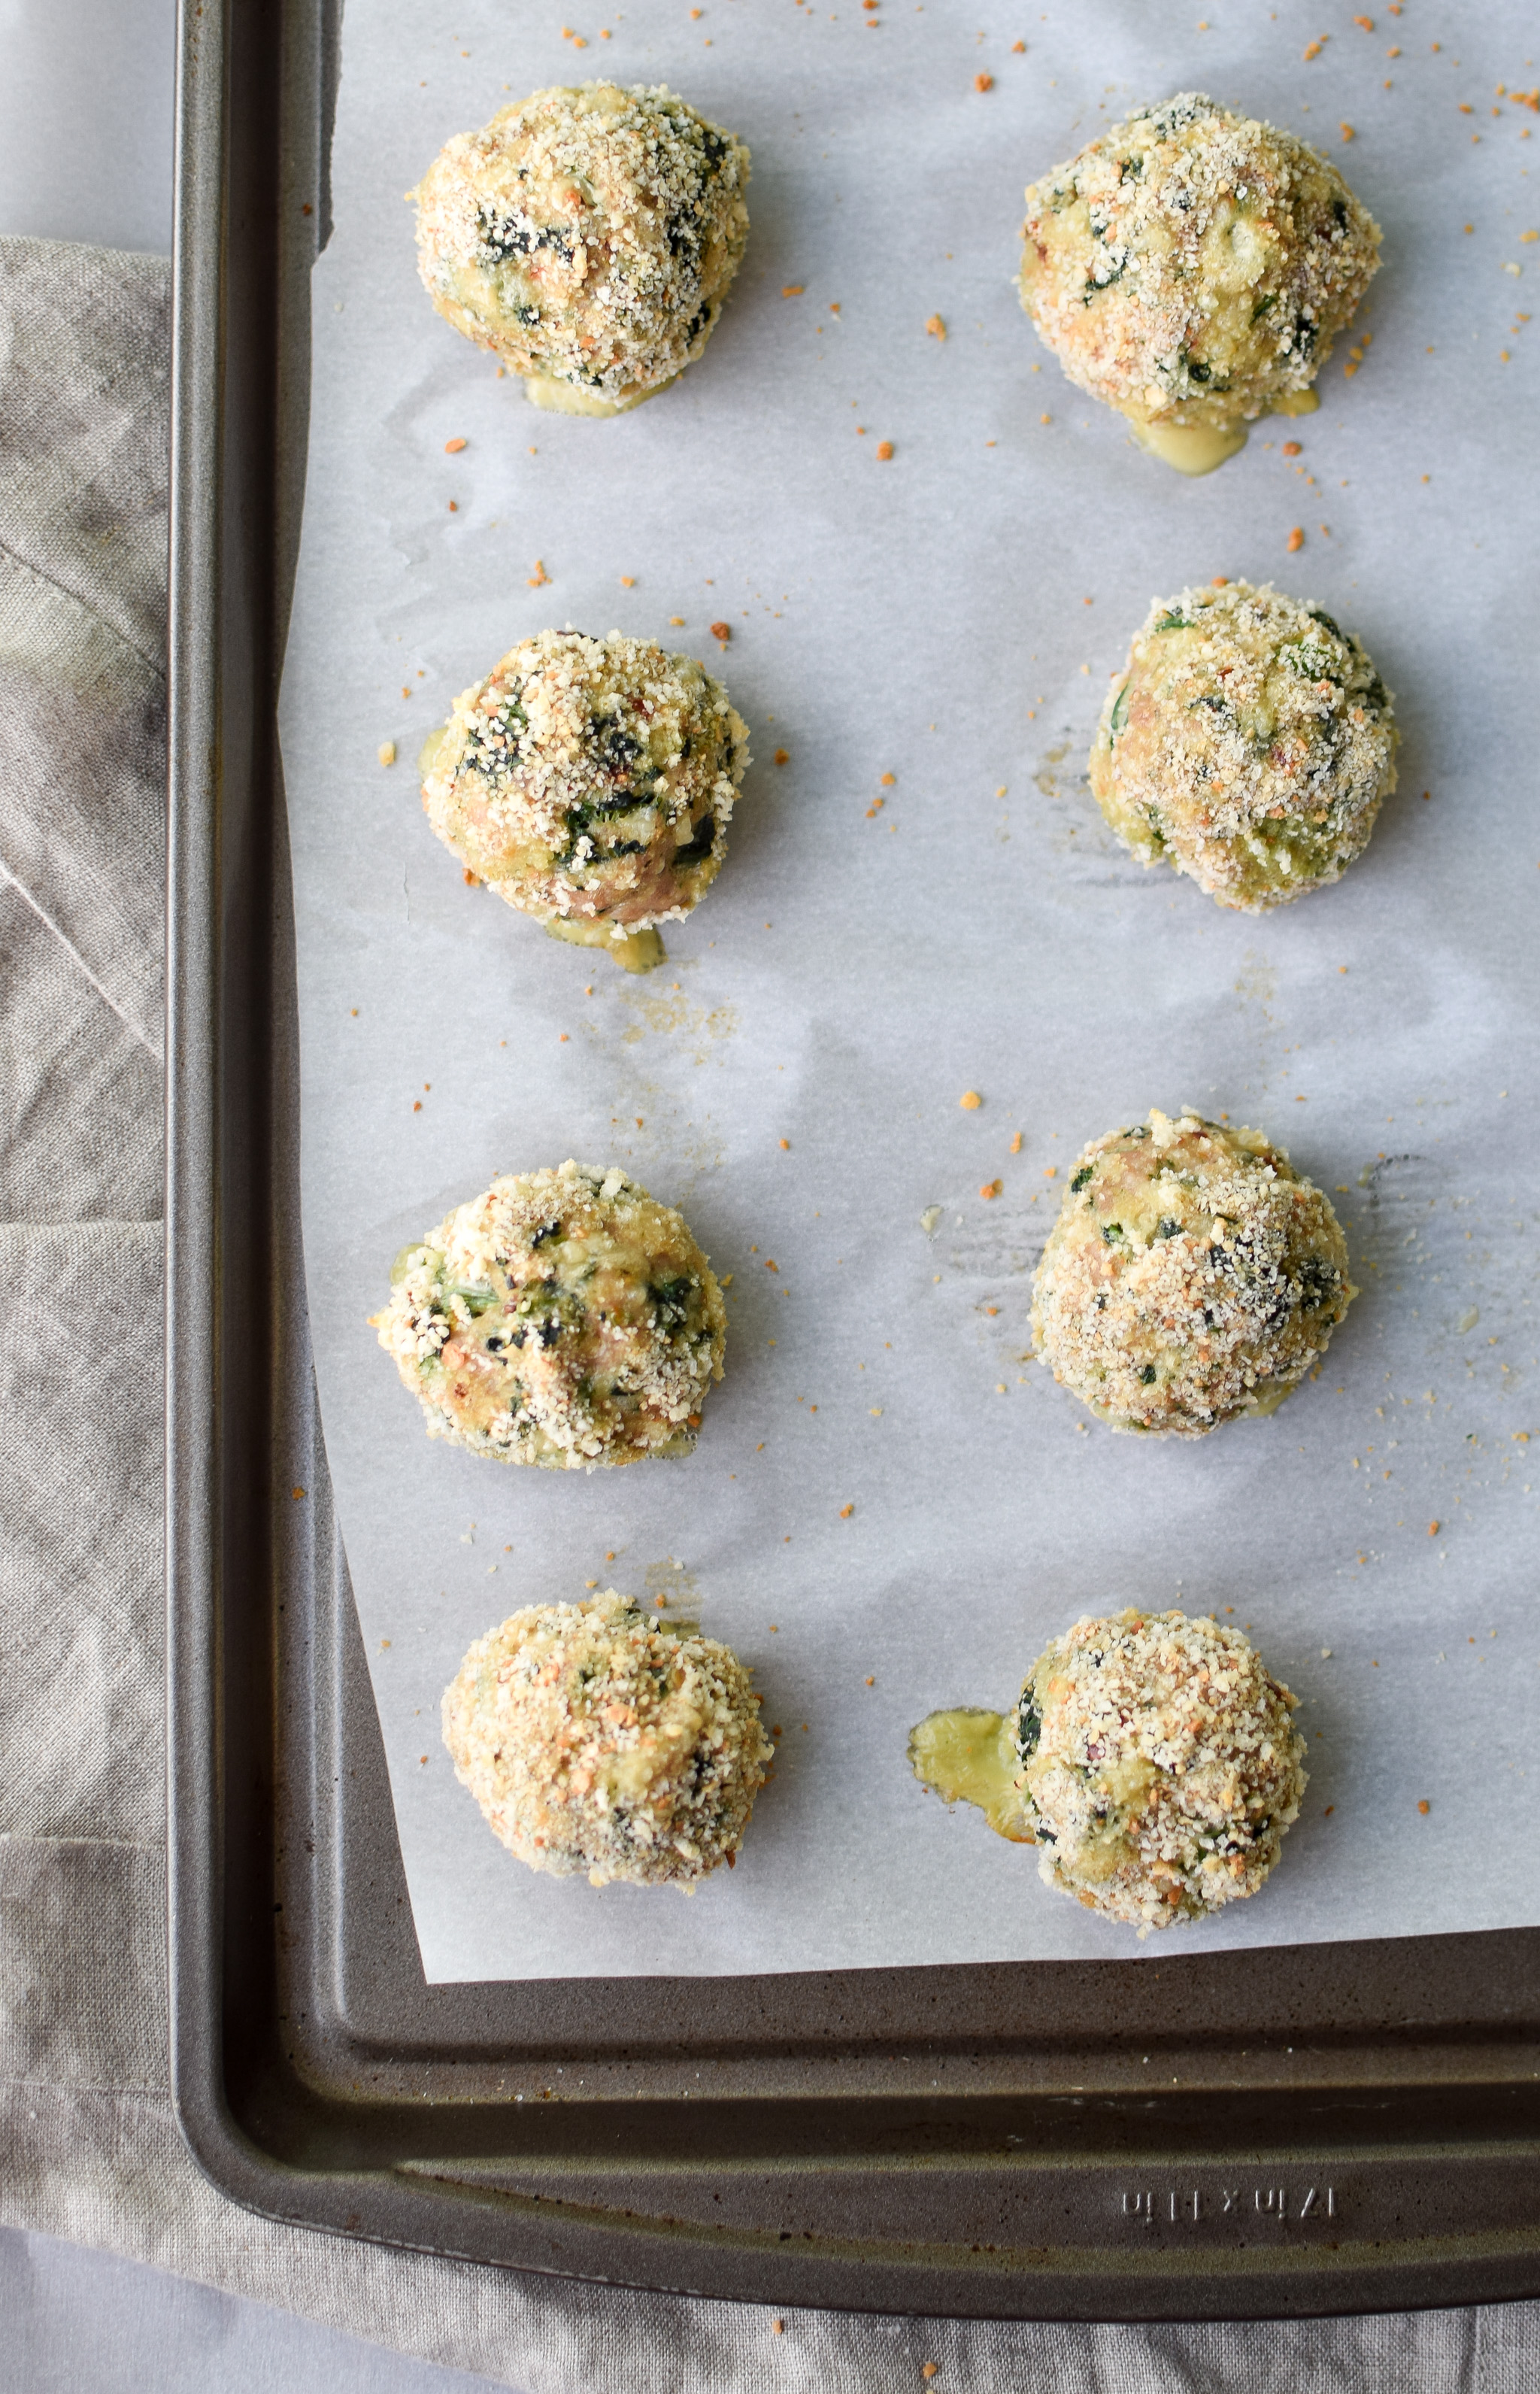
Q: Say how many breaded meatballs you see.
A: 8